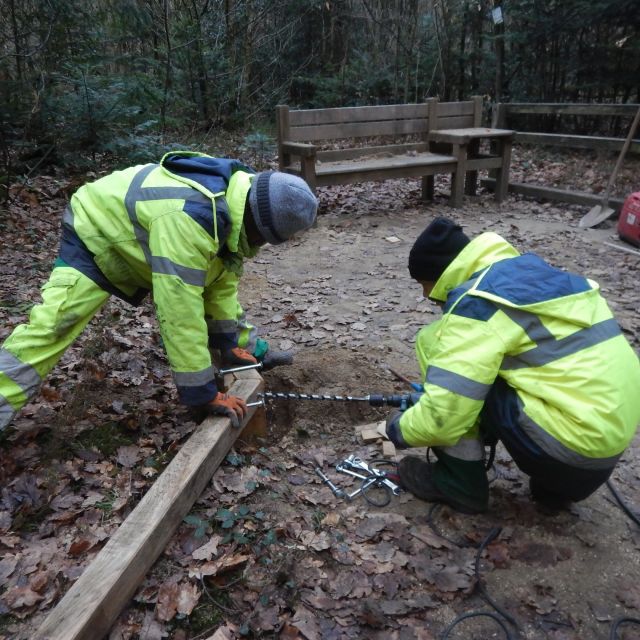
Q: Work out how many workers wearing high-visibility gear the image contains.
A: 2